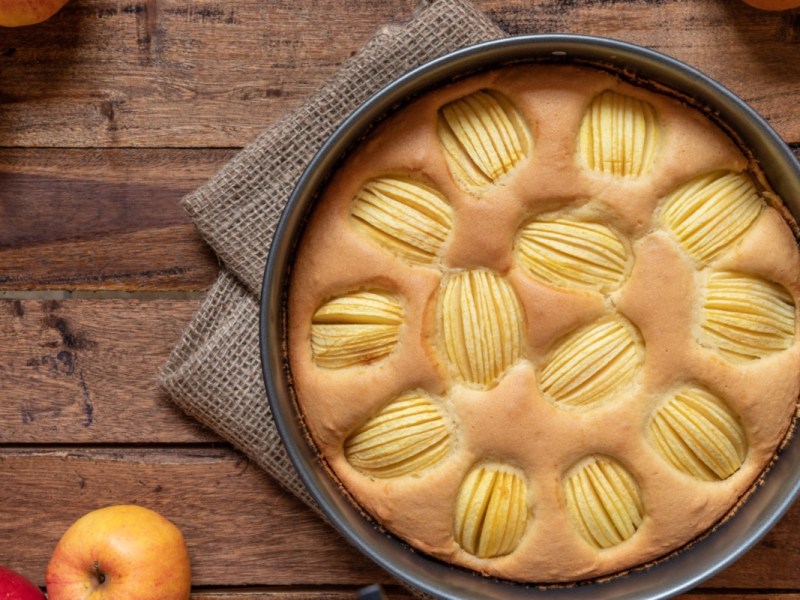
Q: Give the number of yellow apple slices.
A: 13